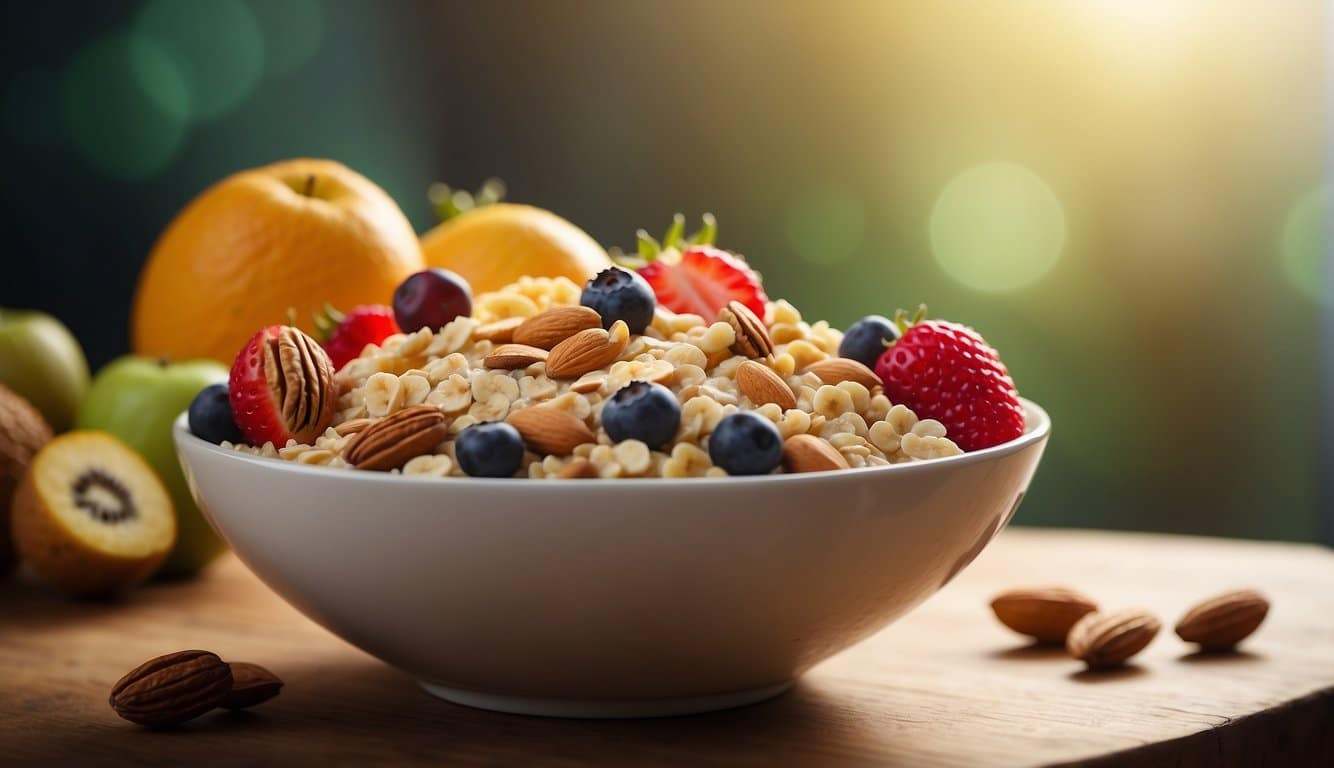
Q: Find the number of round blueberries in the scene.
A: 6